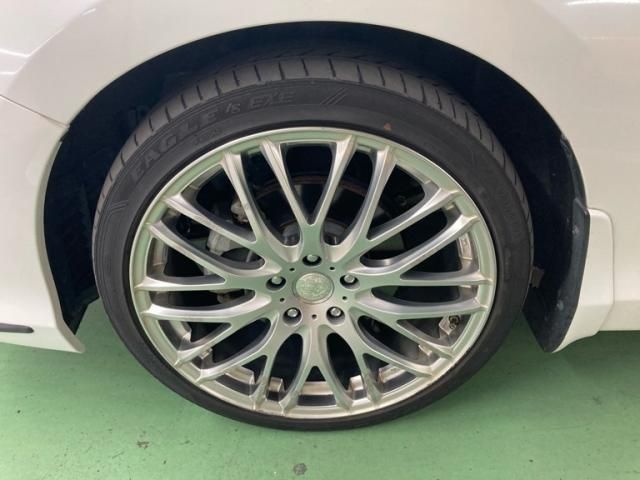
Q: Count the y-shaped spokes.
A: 10